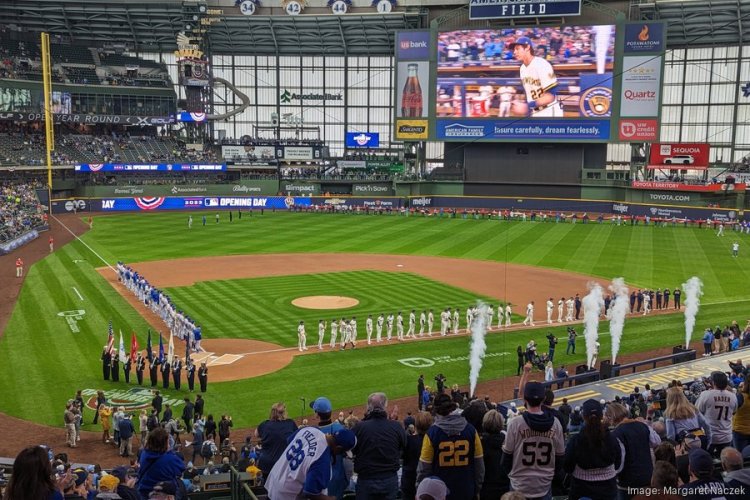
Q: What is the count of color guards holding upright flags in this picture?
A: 7